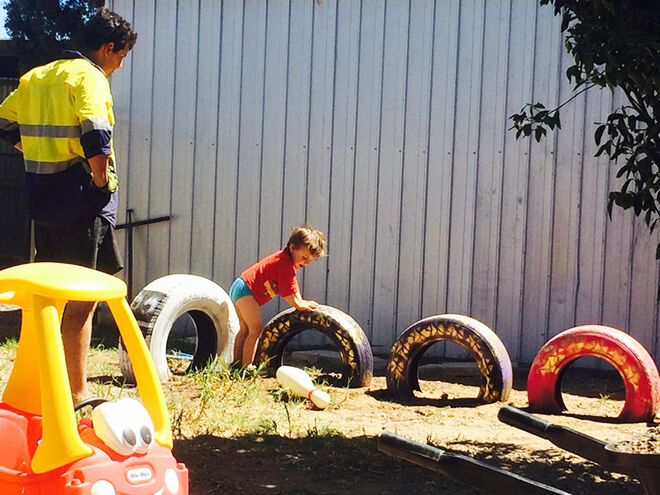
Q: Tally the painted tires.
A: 4